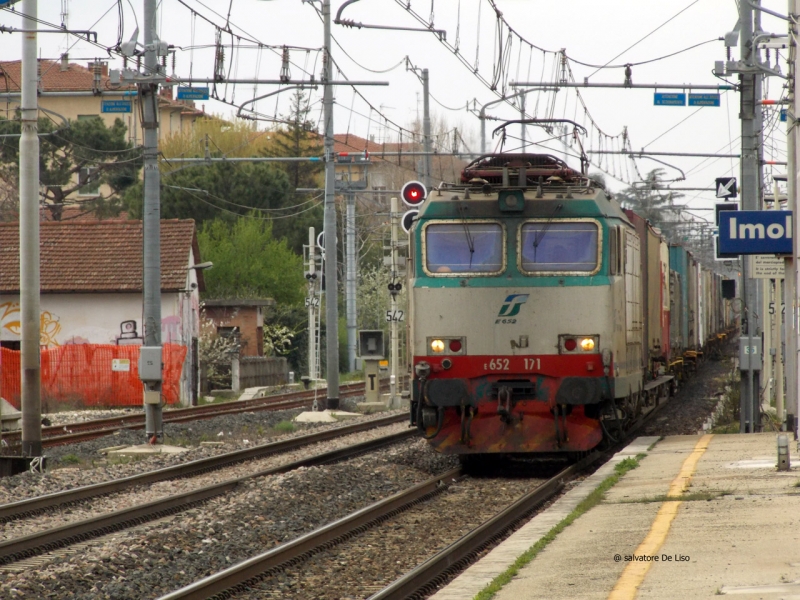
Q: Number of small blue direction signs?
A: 4